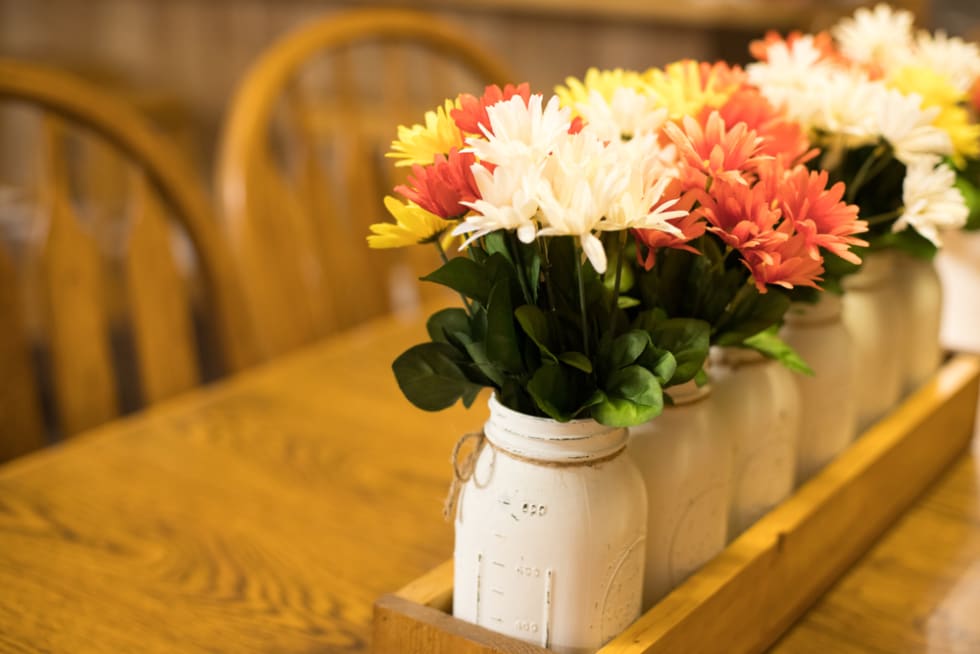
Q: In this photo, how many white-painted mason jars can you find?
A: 6